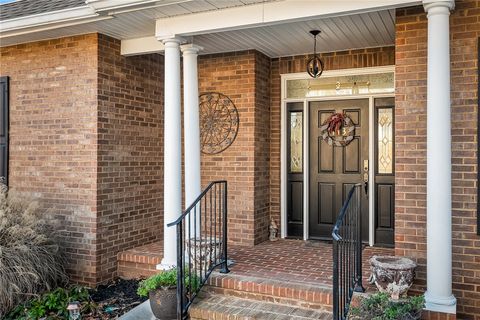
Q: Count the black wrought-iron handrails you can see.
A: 2